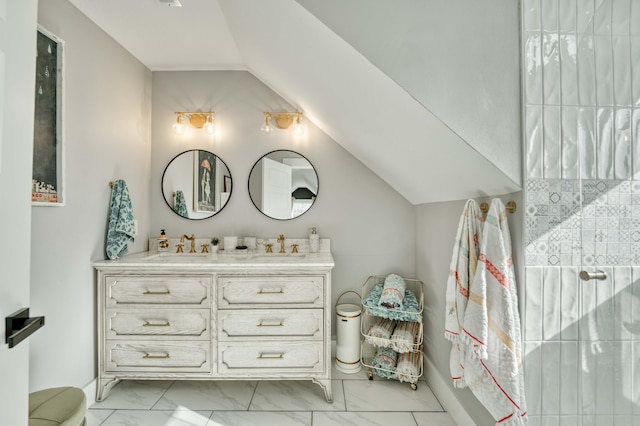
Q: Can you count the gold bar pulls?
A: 6